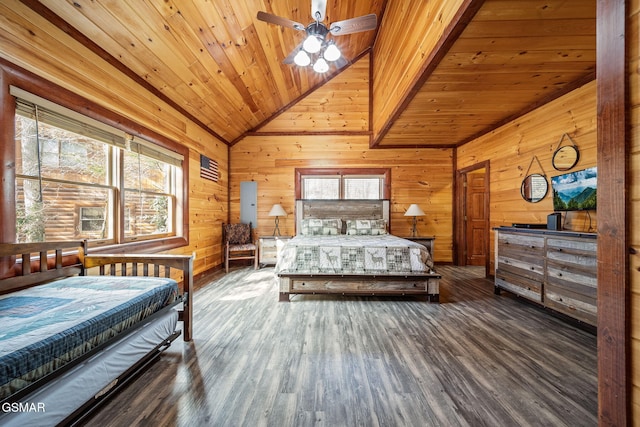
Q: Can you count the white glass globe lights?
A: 4